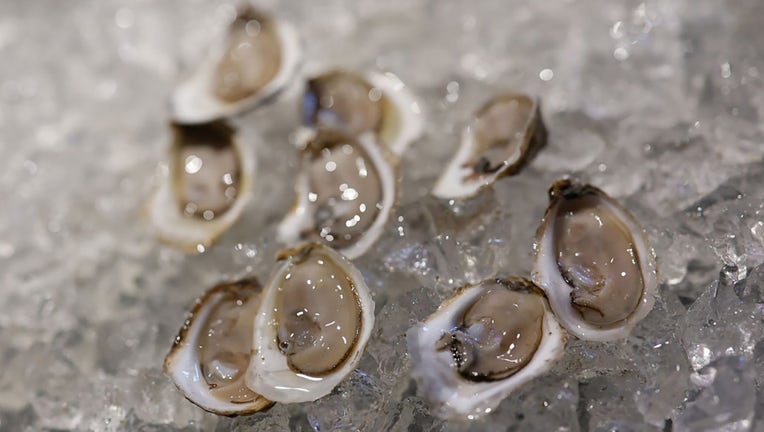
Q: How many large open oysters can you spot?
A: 9